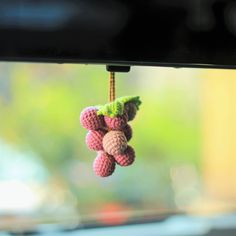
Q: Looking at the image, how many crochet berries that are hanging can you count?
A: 8